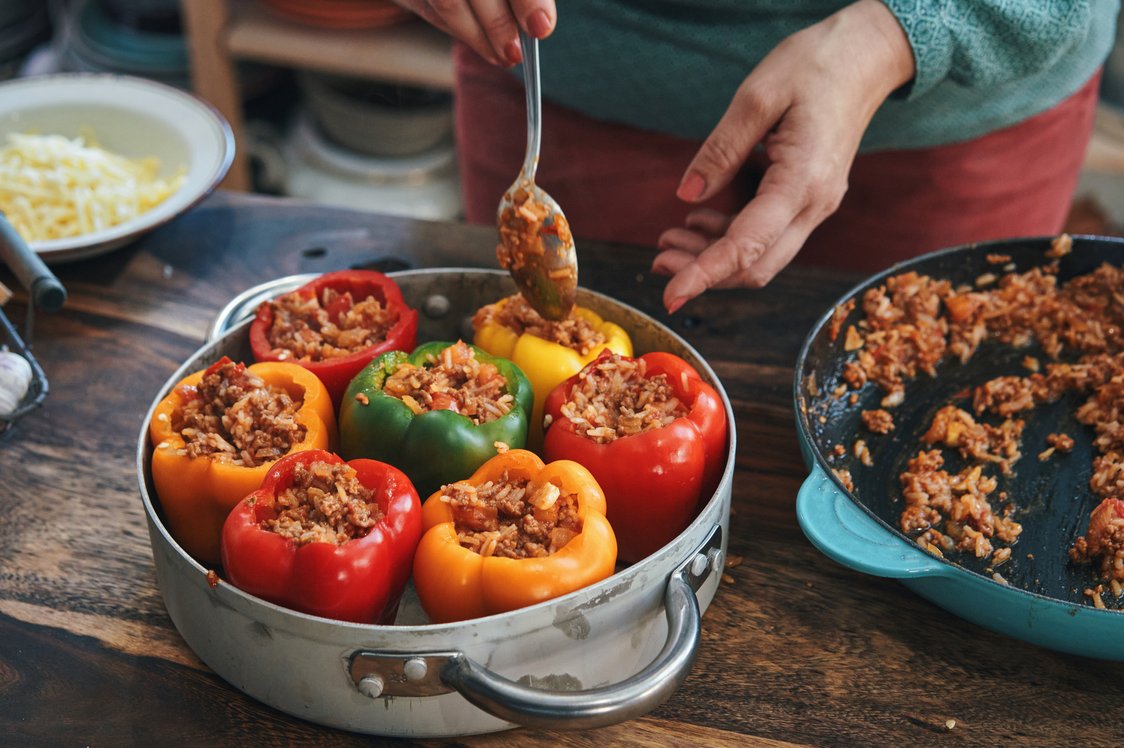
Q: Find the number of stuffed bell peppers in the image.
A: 7